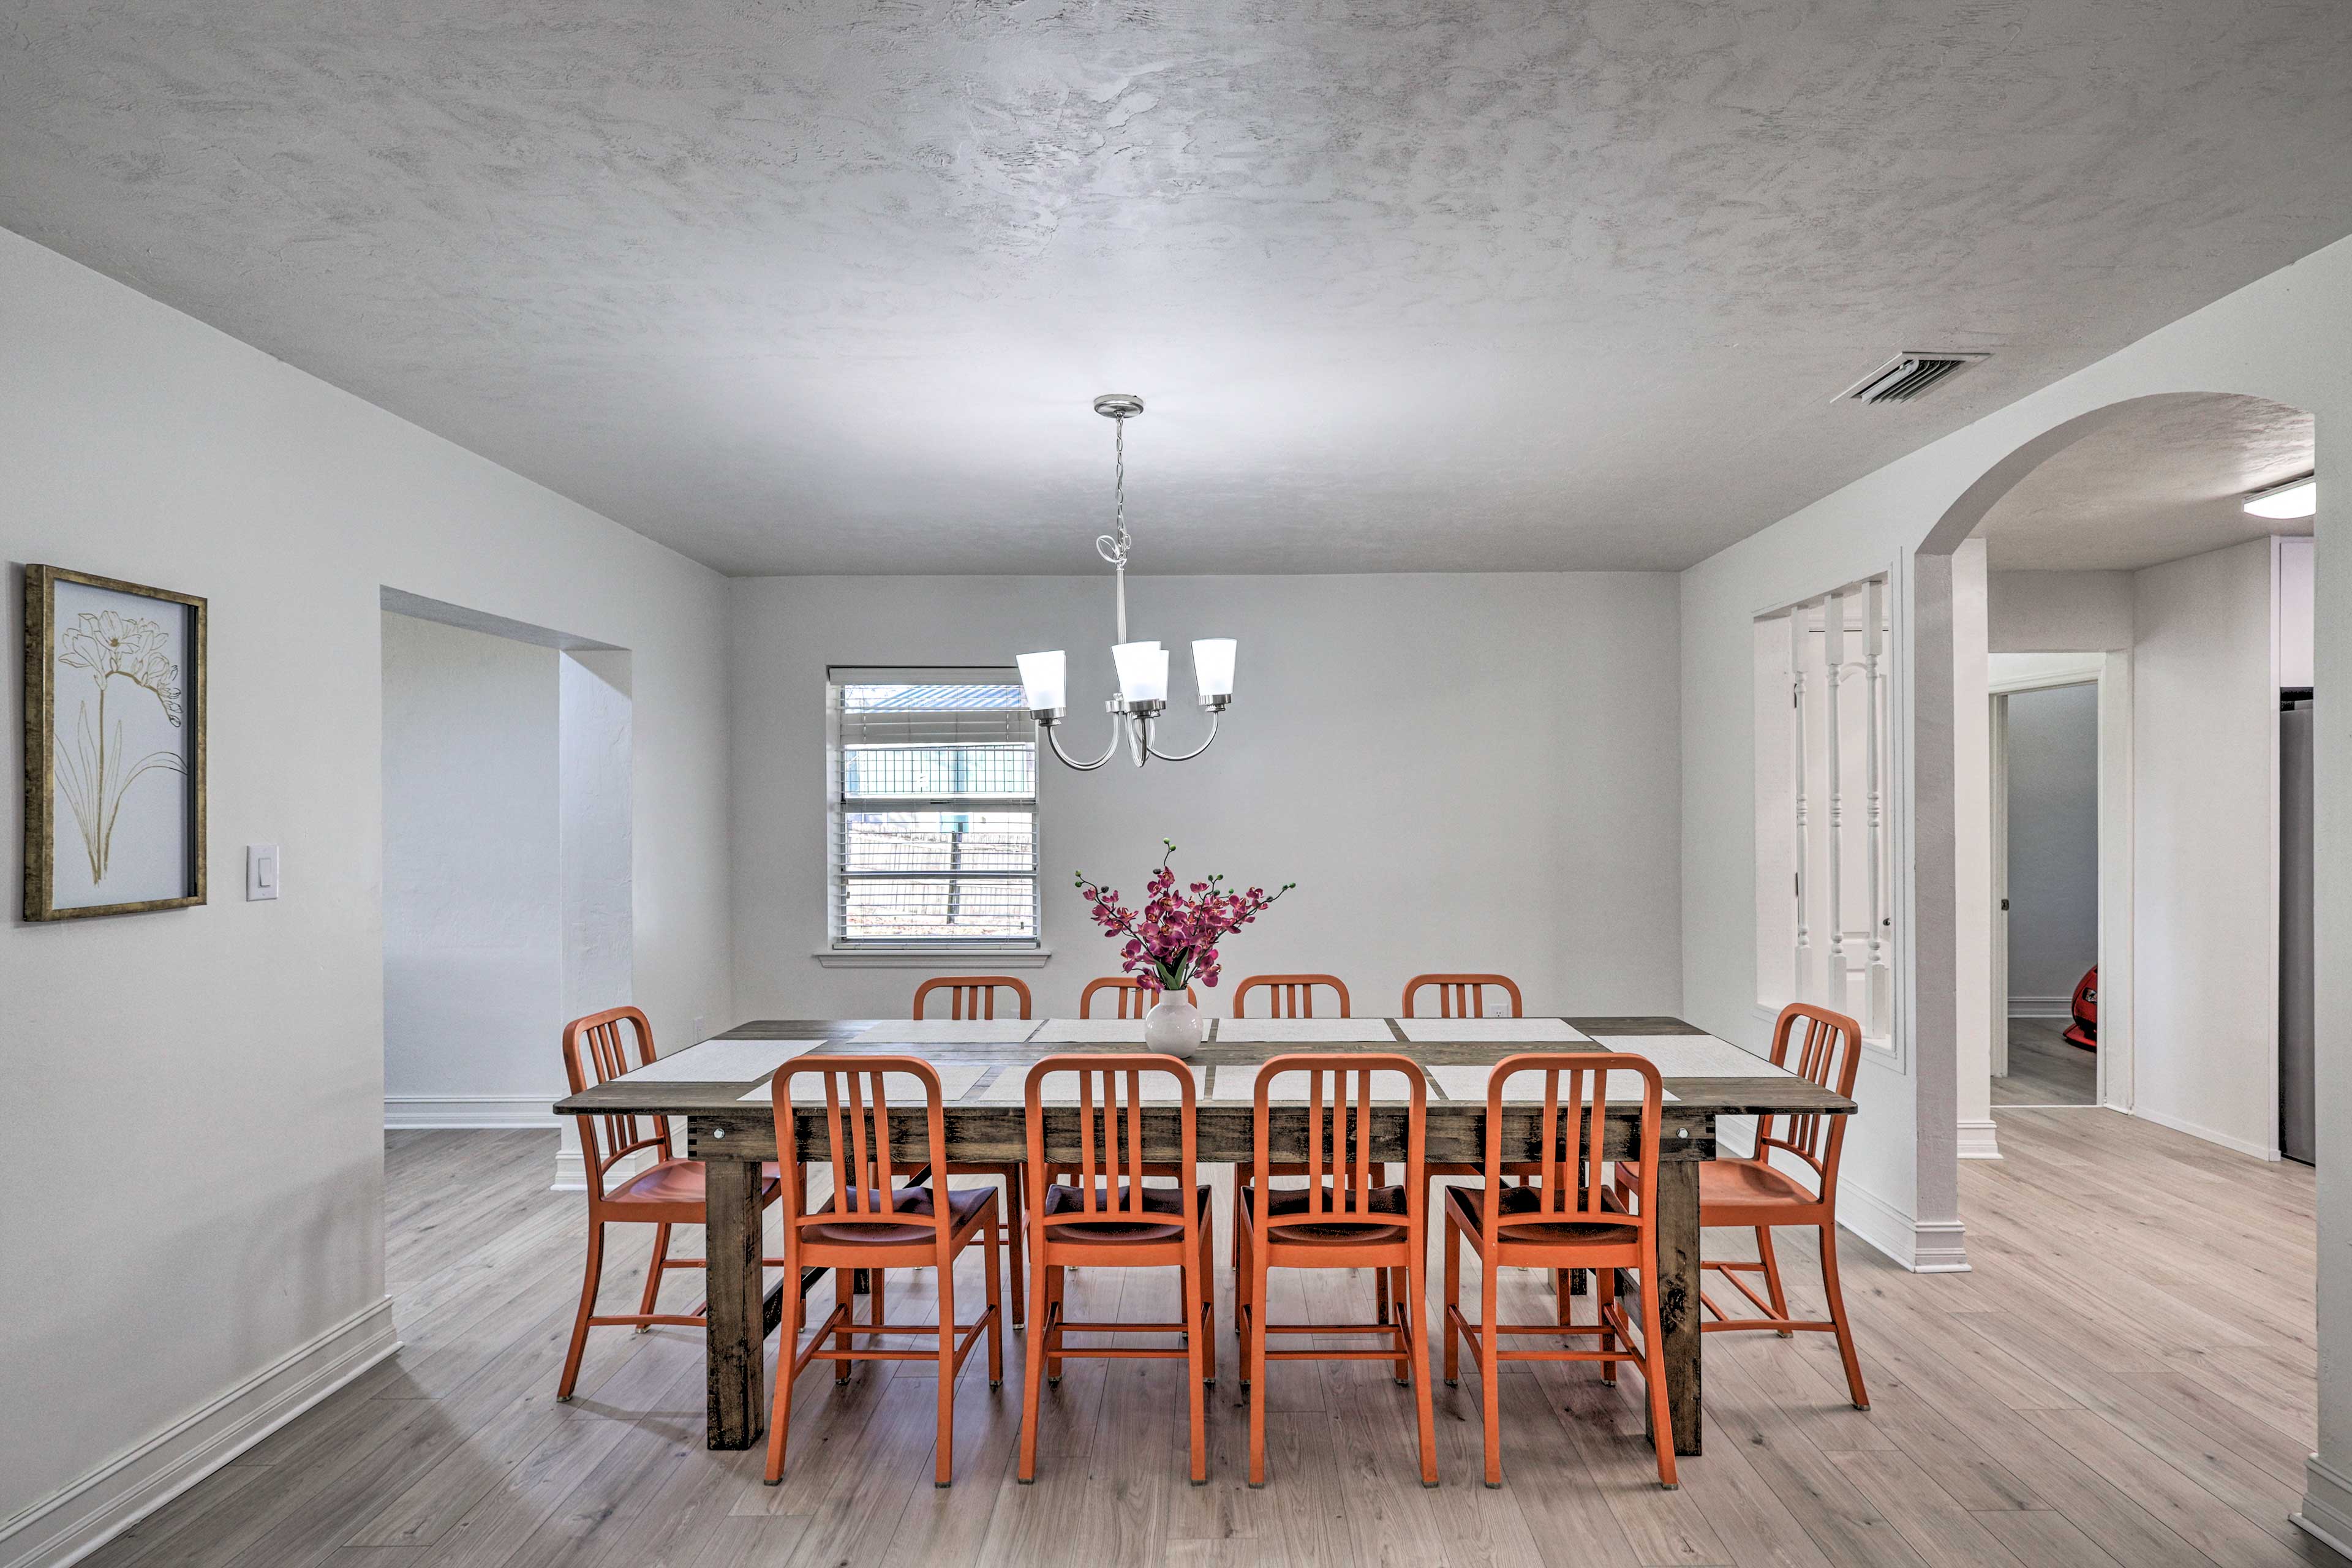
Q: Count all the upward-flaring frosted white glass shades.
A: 4